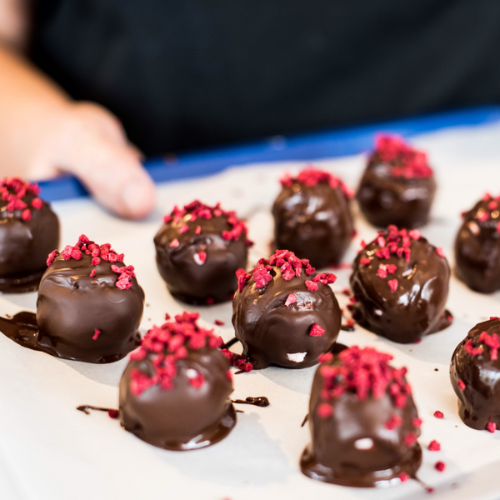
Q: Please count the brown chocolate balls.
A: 11